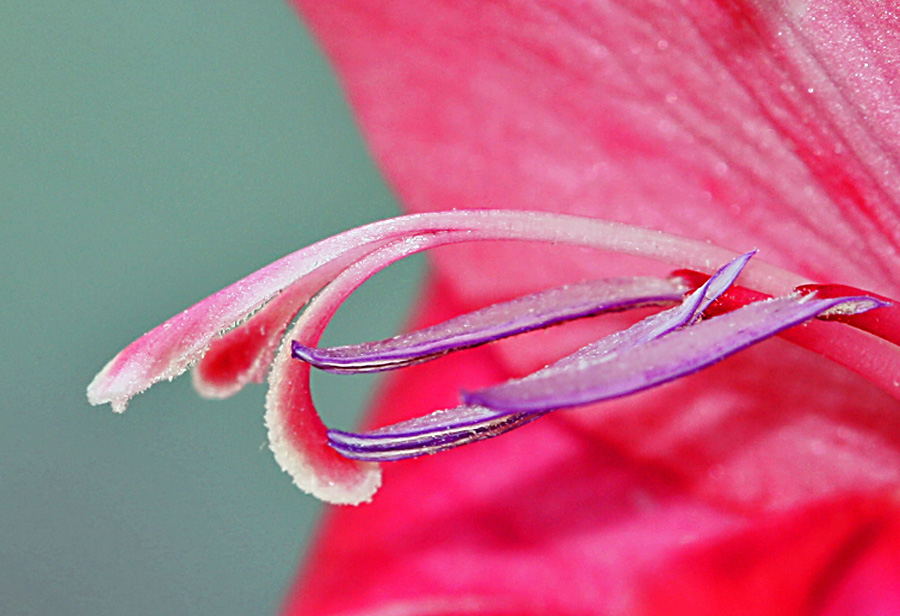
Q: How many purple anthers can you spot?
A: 3